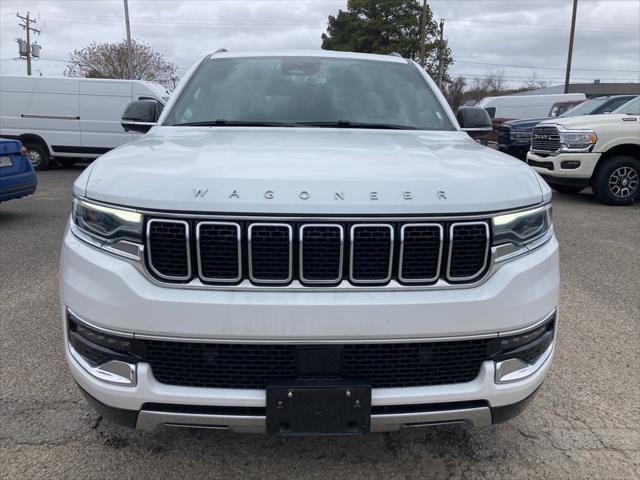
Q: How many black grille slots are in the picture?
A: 7